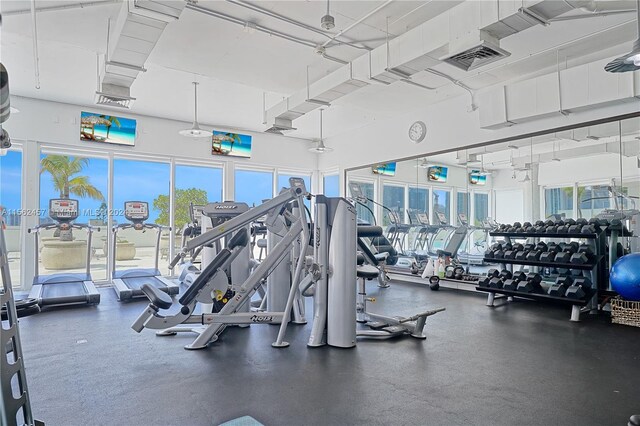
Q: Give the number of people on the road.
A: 0